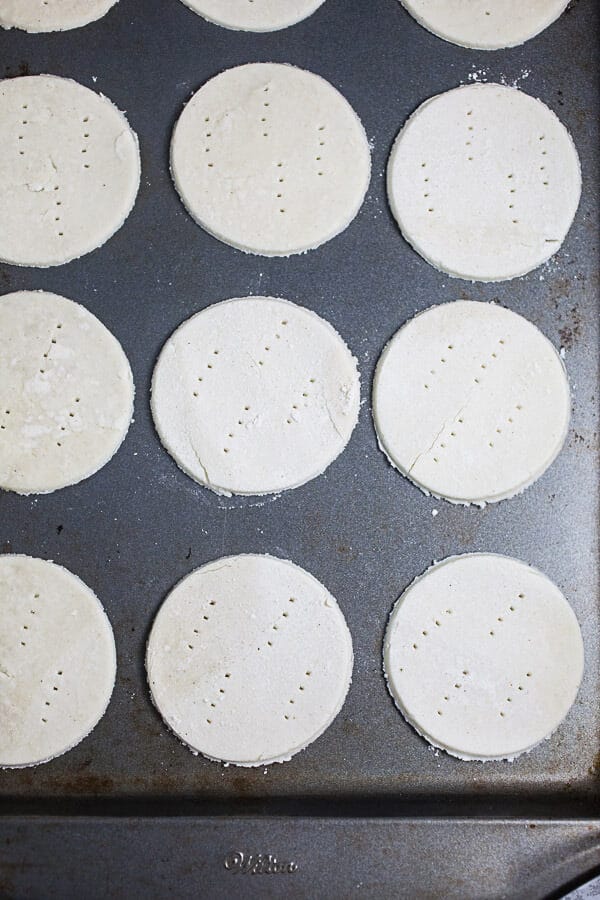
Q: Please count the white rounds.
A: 12